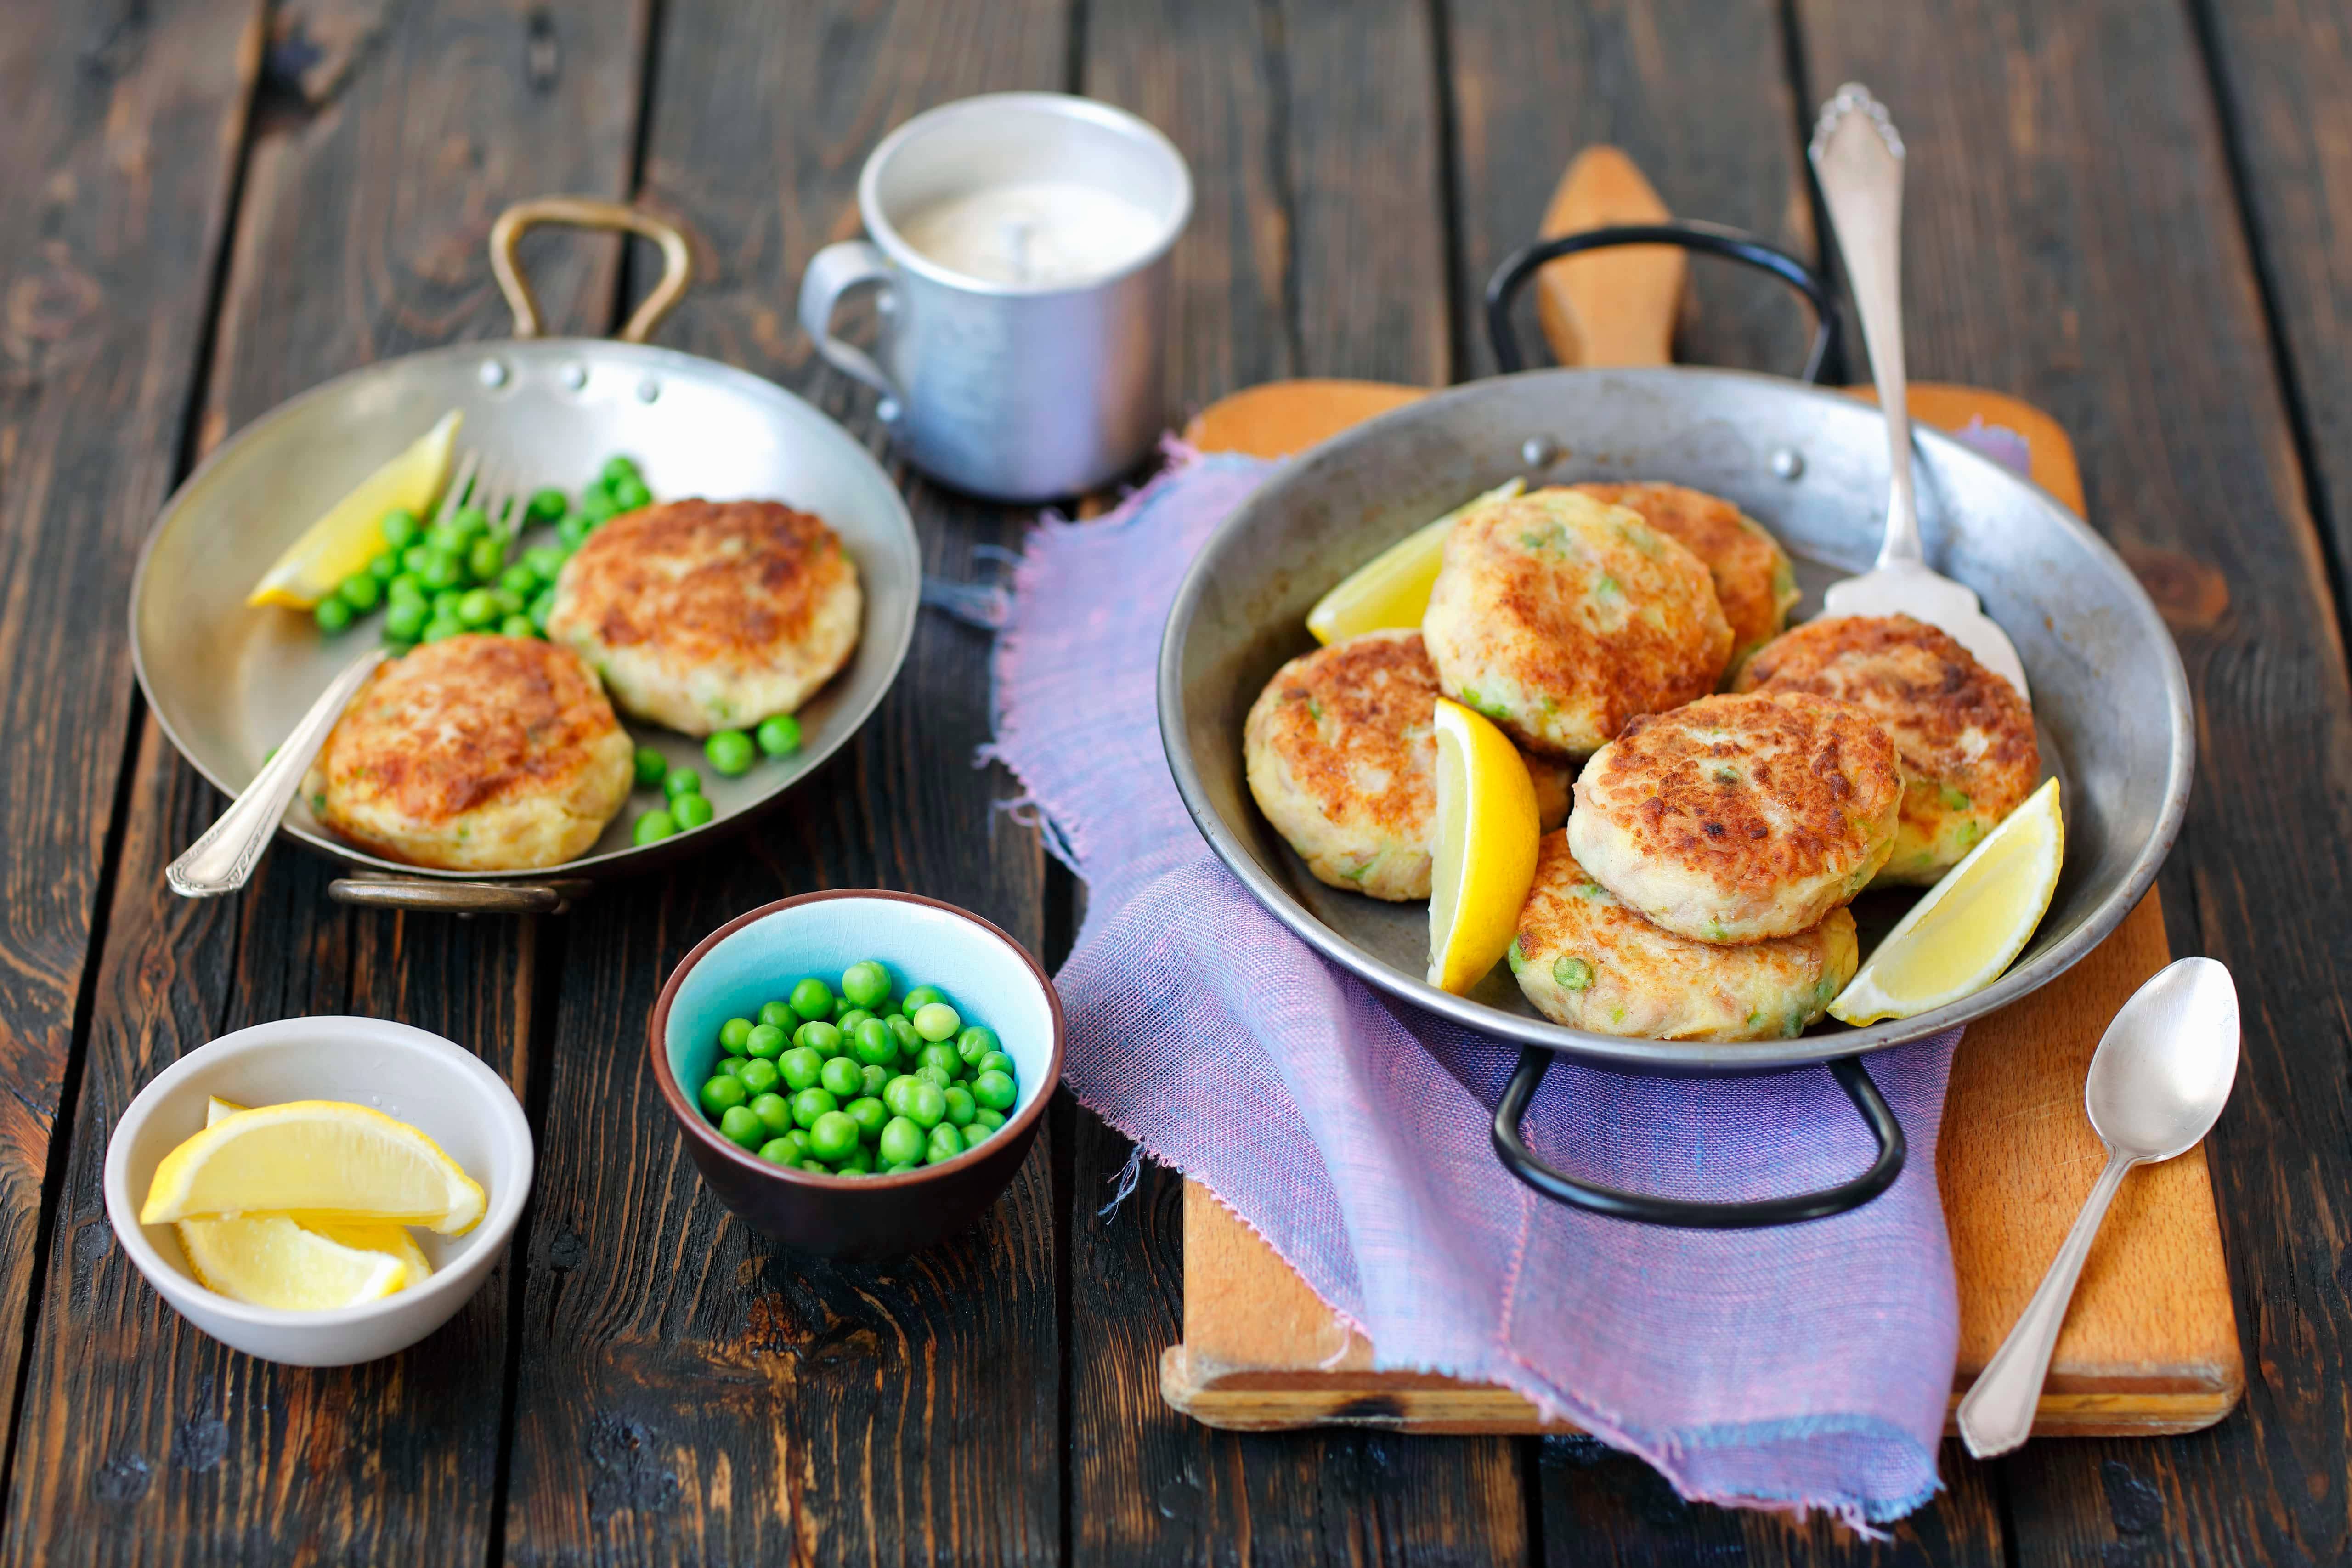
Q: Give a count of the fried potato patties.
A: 8